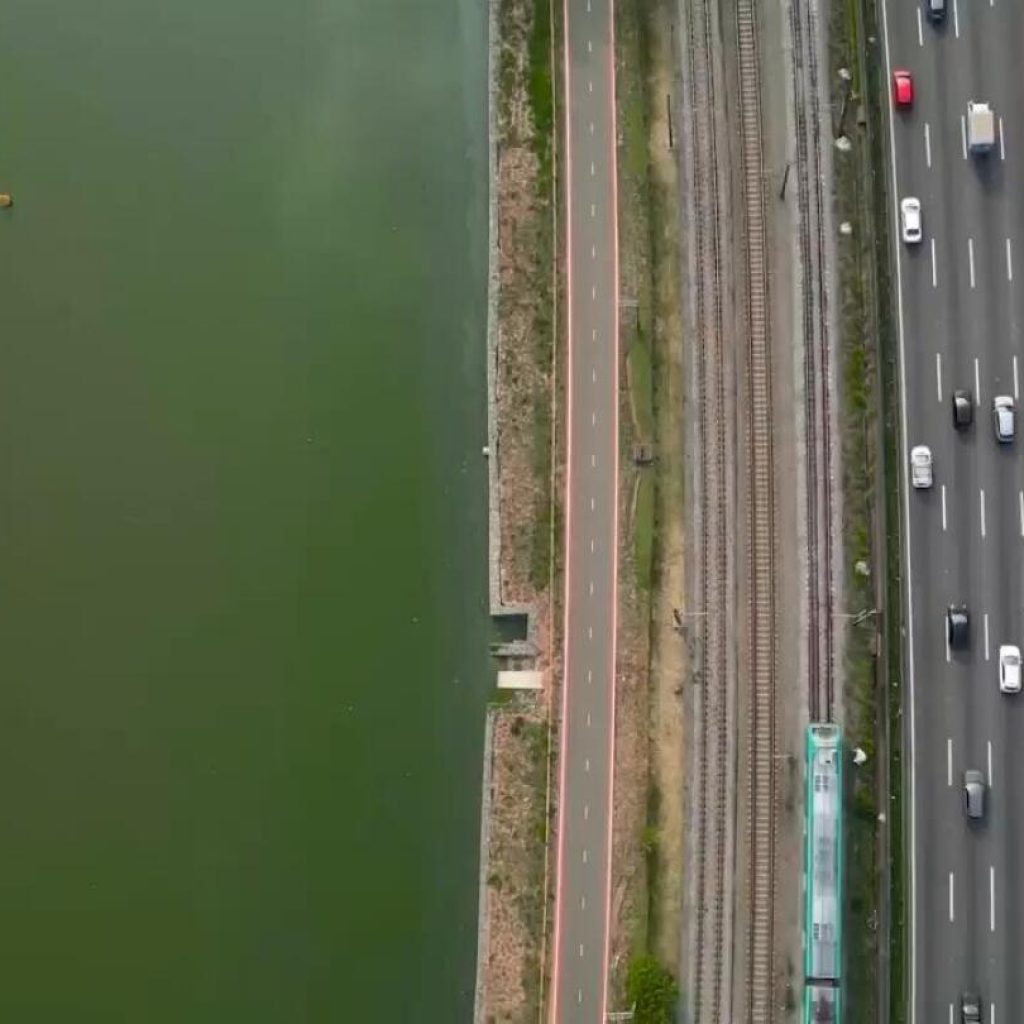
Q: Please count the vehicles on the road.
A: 11